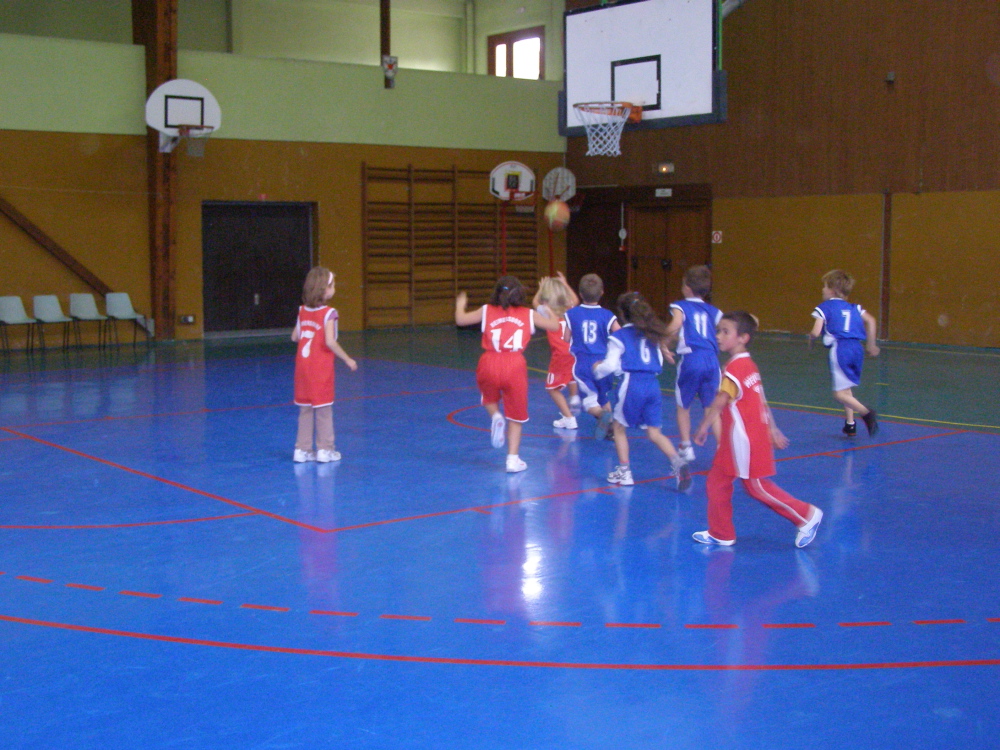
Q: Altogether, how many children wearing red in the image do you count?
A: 4